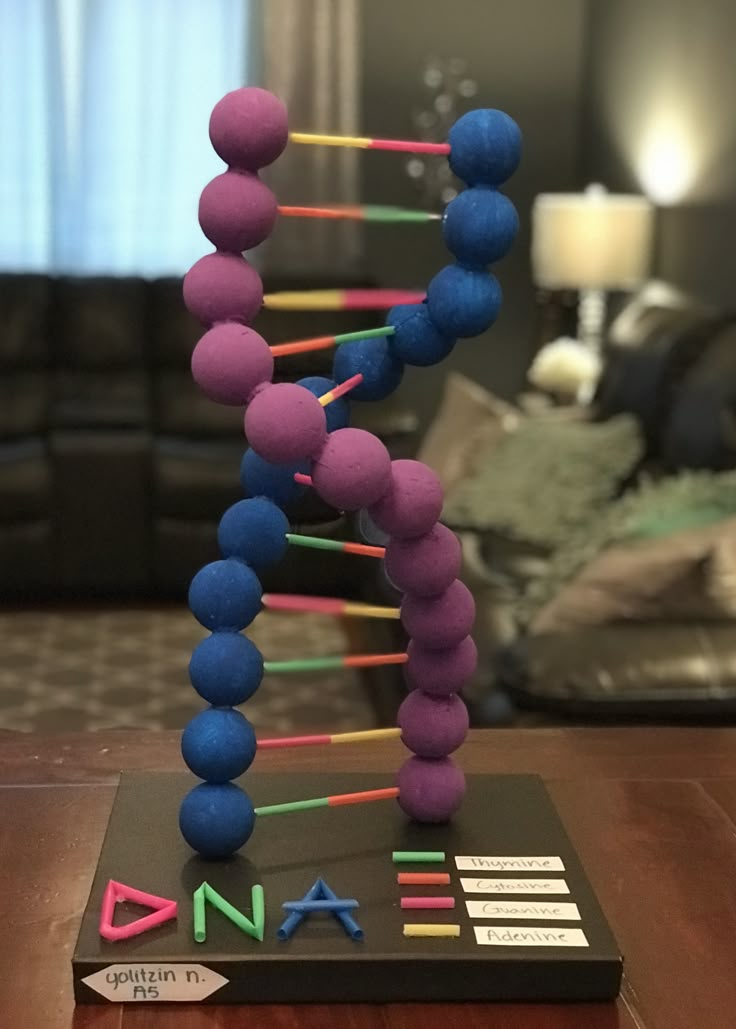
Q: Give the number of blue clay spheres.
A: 12